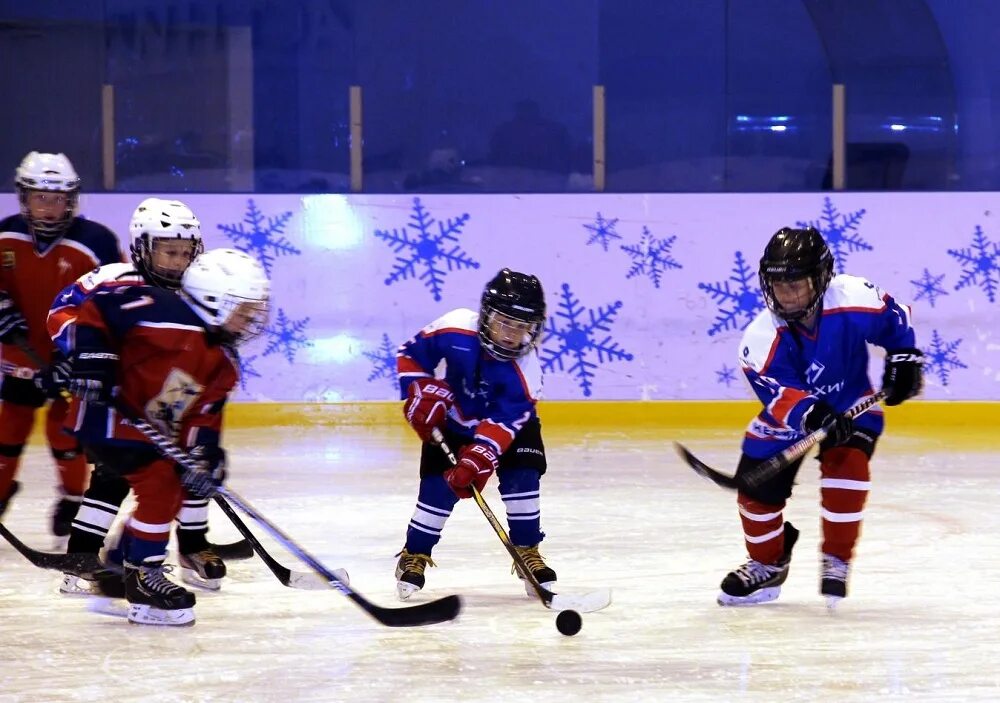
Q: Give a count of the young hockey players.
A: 5